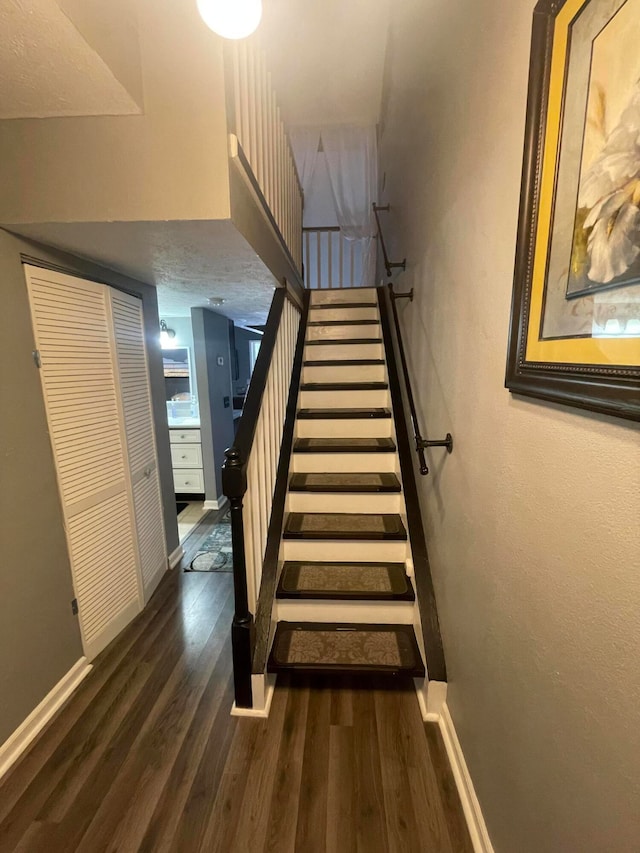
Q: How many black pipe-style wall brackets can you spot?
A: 4